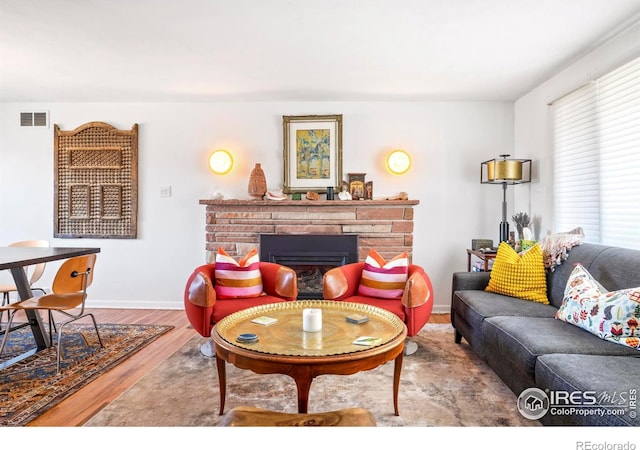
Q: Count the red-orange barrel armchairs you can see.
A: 2